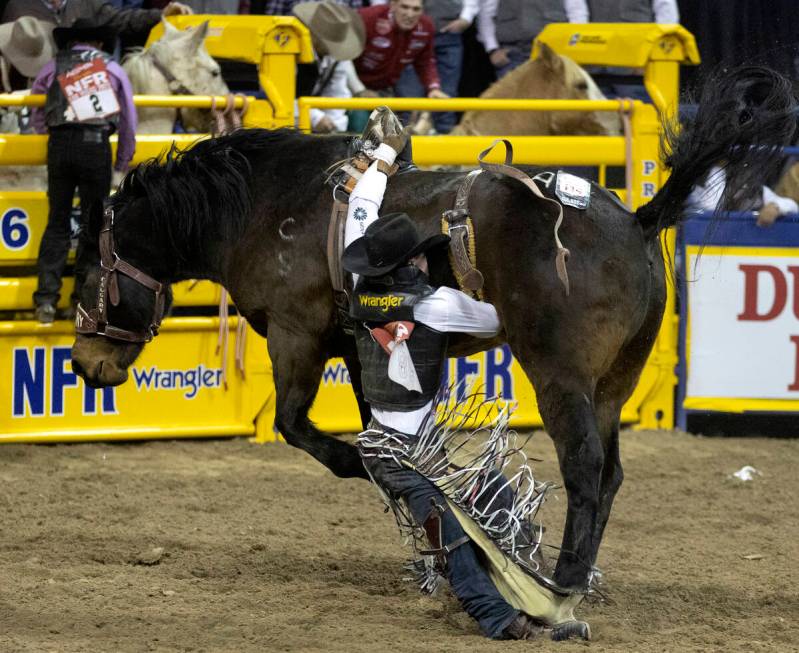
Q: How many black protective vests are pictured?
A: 2